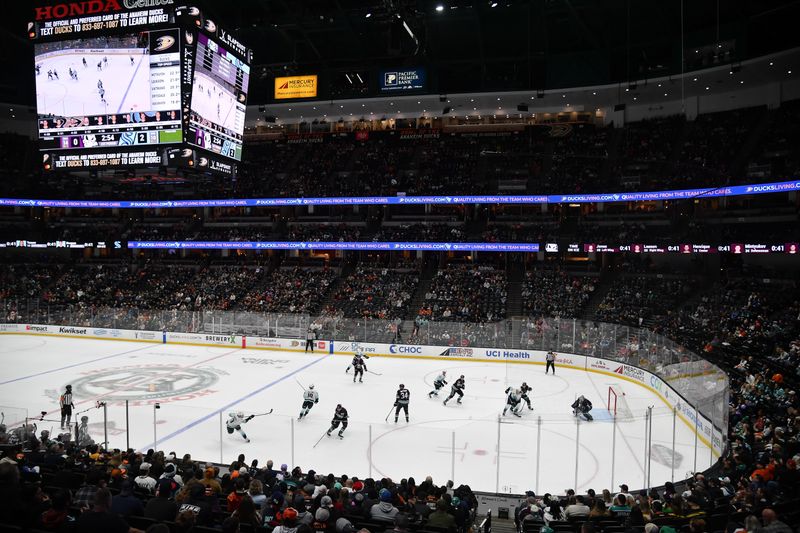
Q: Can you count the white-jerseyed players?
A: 5